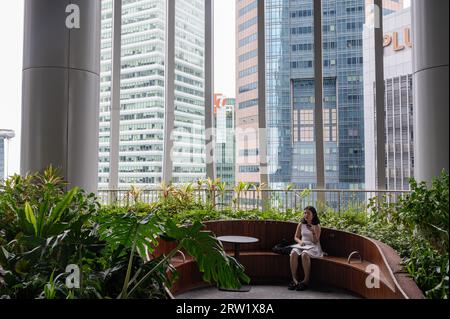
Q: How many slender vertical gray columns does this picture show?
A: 6